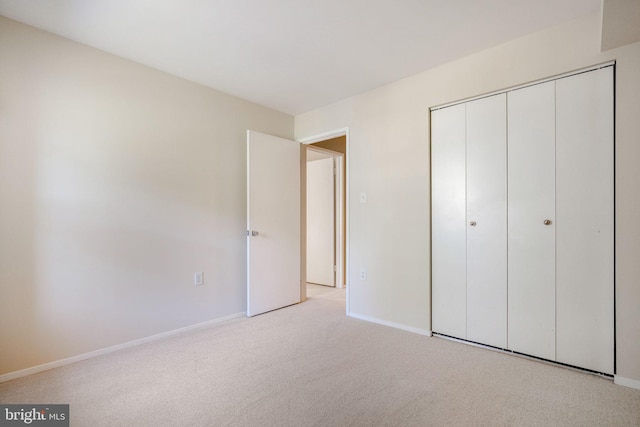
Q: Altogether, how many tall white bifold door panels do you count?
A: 4